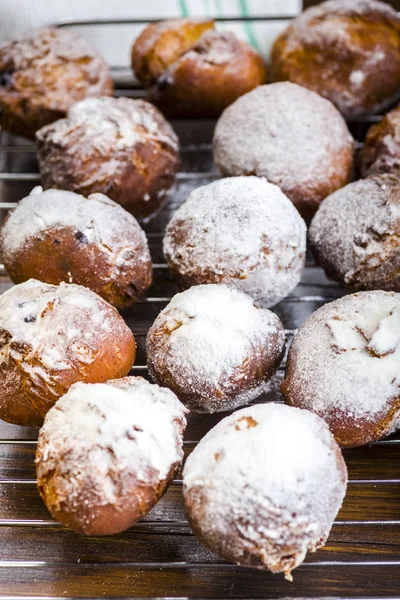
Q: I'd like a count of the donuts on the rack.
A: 14